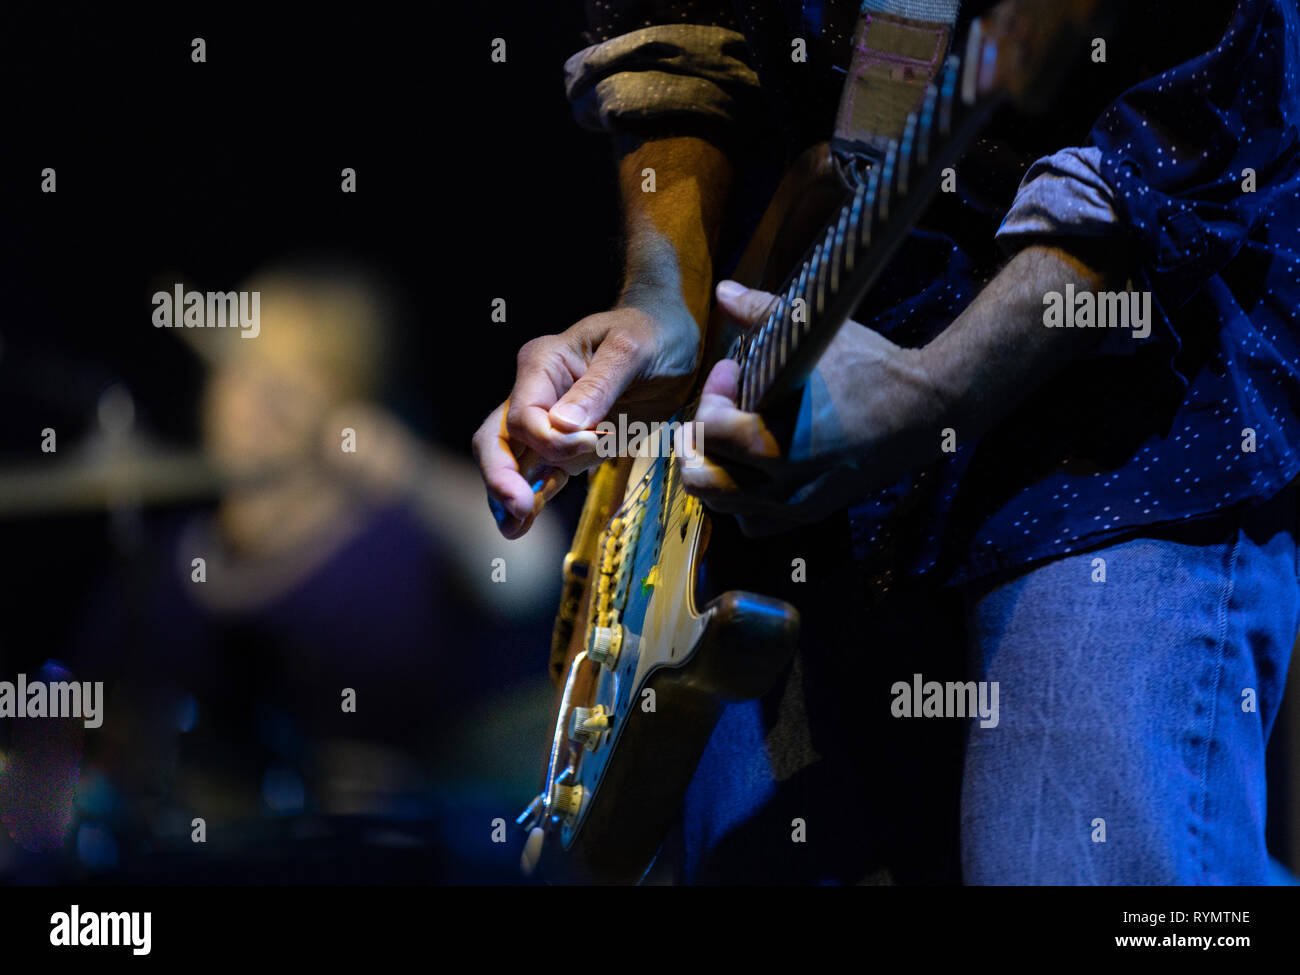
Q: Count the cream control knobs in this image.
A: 3